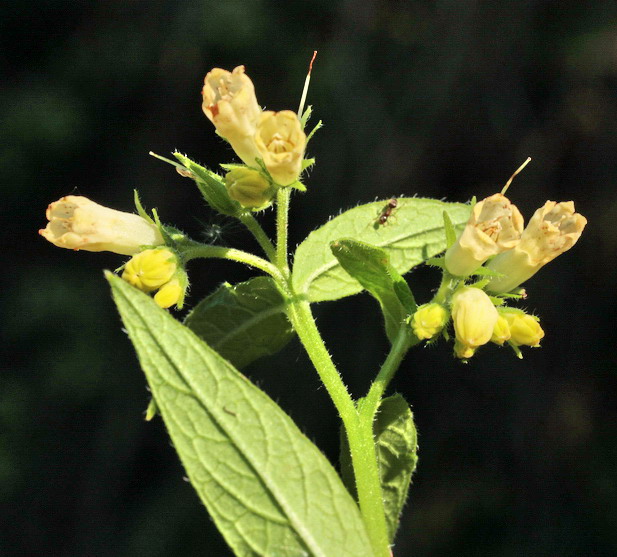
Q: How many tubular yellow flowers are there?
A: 5